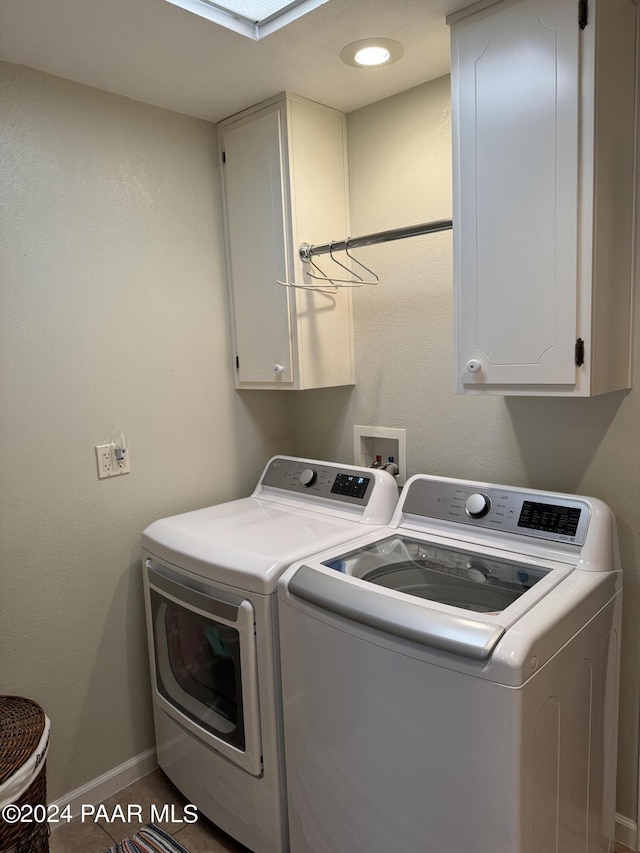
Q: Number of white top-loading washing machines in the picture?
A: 1